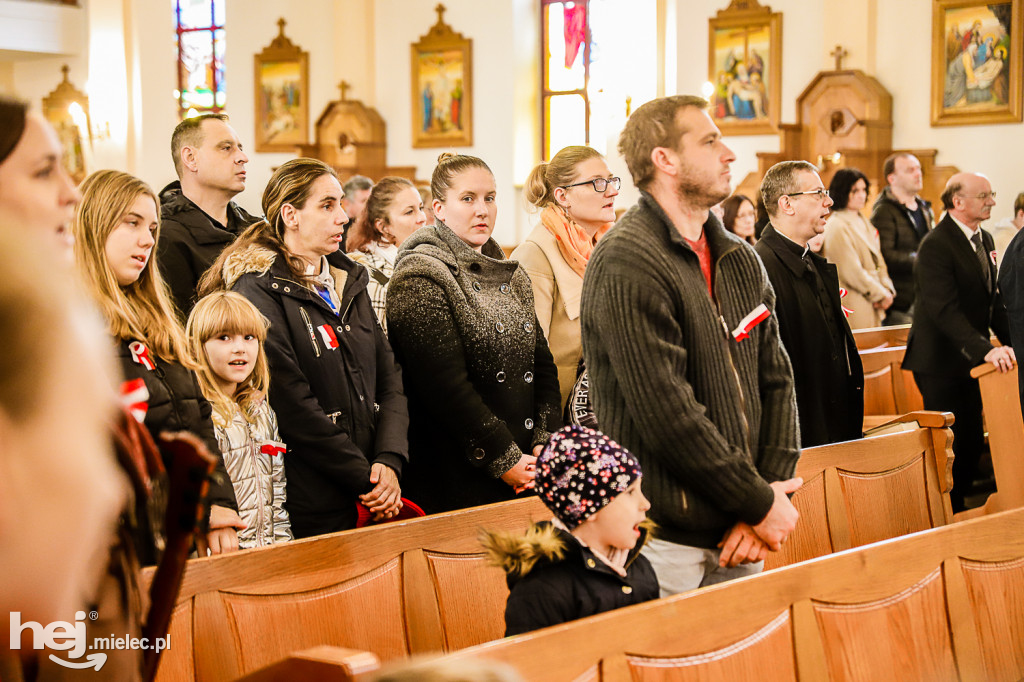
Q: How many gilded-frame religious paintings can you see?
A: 5